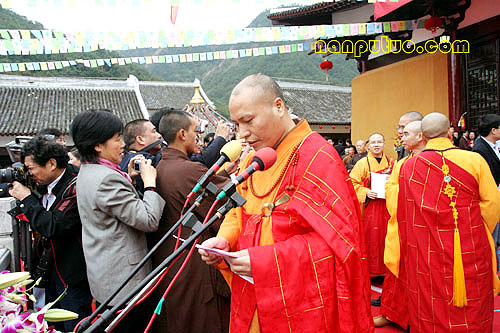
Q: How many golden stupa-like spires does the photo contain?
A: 1